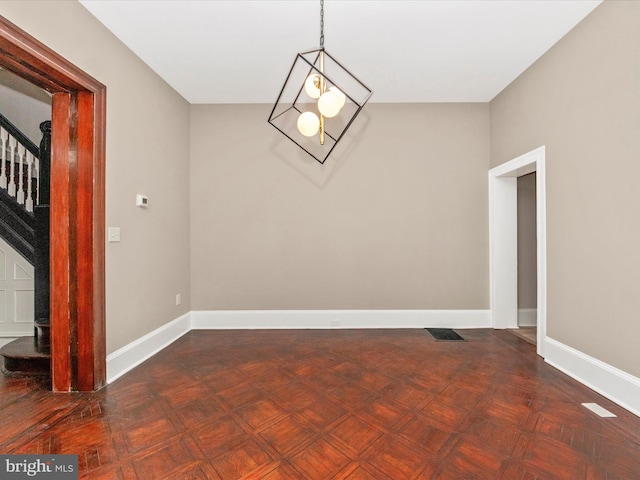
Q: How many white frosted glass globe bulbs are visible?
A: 4